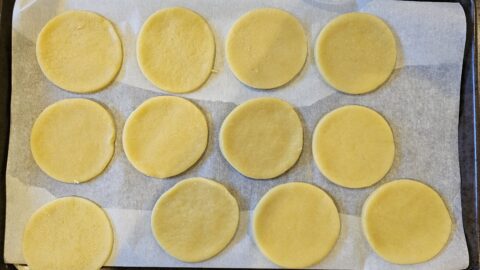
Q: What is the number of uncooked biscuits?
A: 12